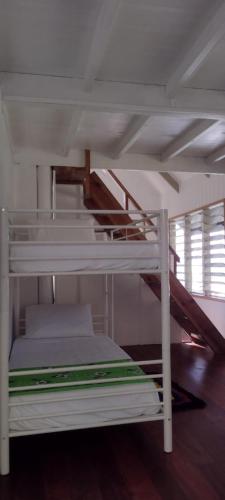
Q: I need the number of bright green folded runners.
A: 1